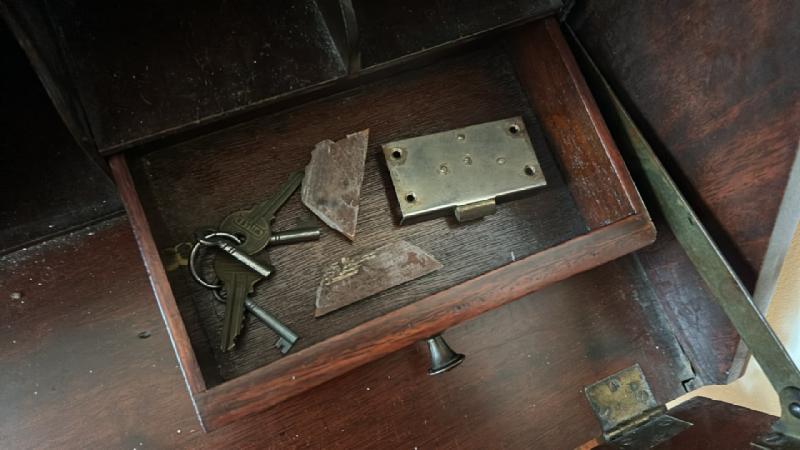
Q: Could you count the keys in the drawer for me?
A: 5